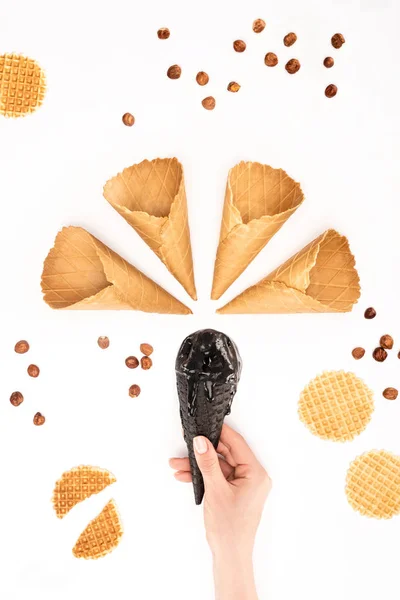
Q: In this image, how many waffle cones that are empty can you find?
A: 4